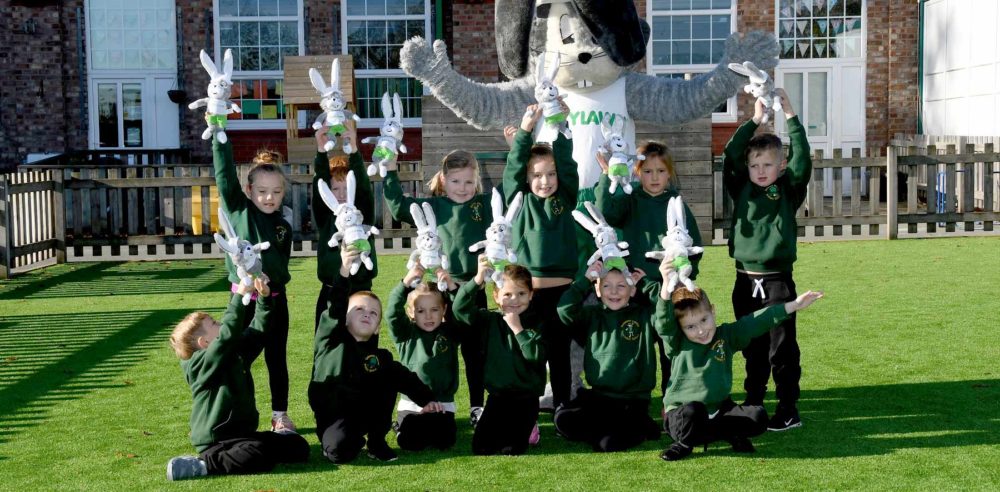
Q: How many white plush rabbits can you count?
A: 12